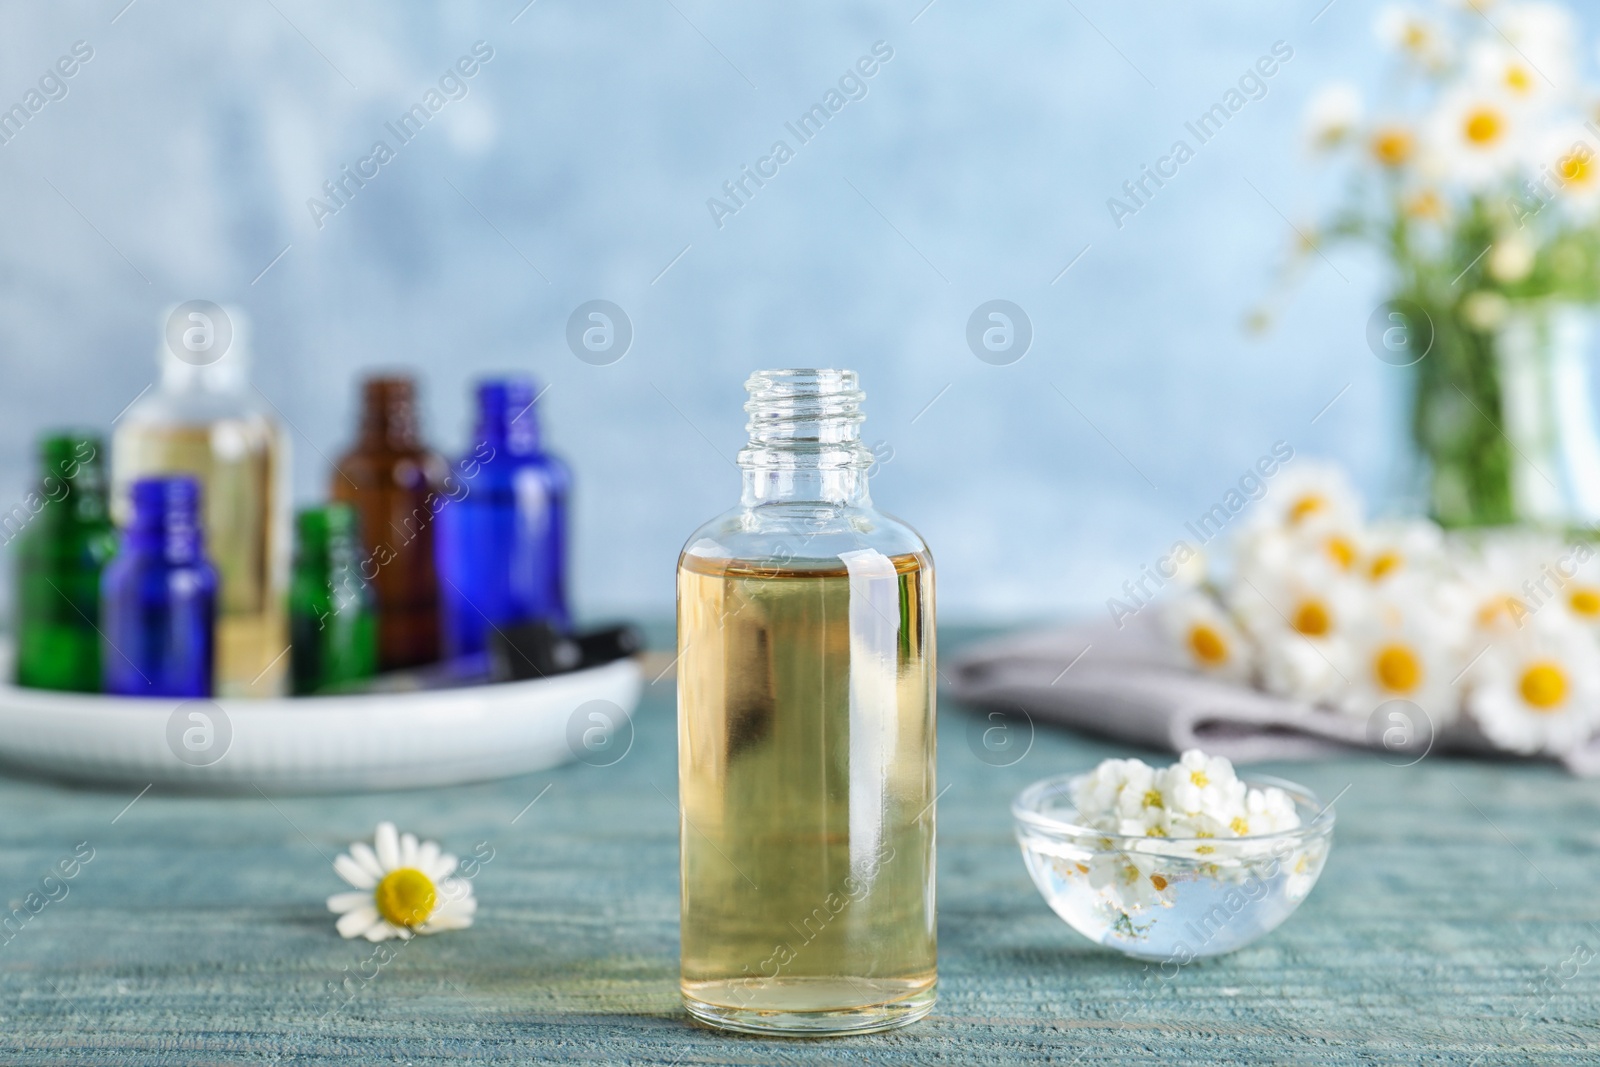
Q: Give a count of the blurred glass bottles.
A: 6